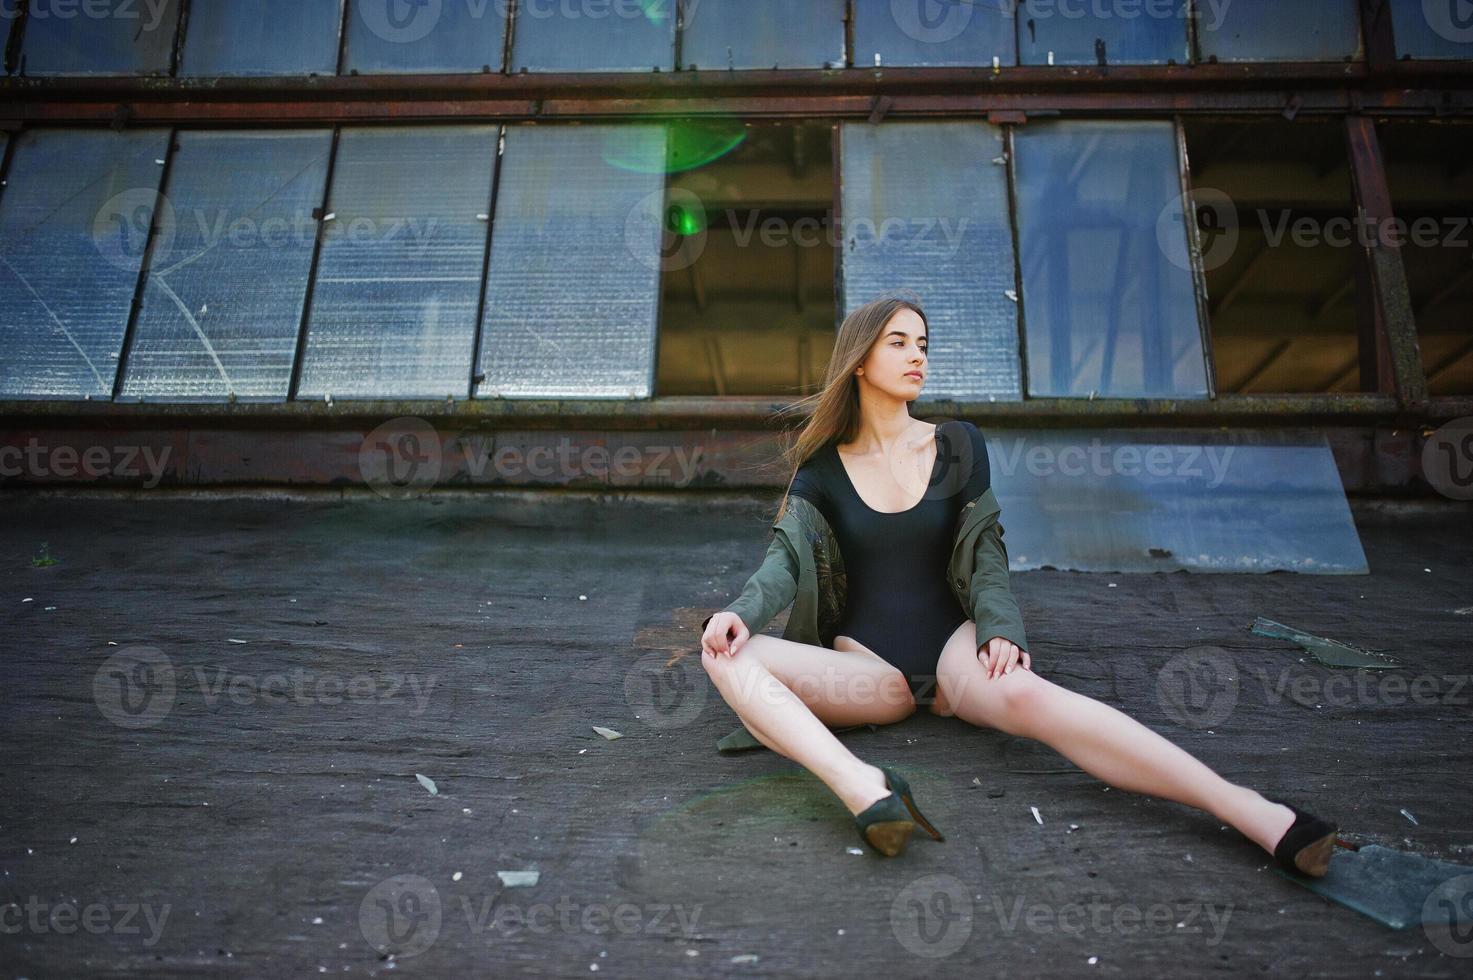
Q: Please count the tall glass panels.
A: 6